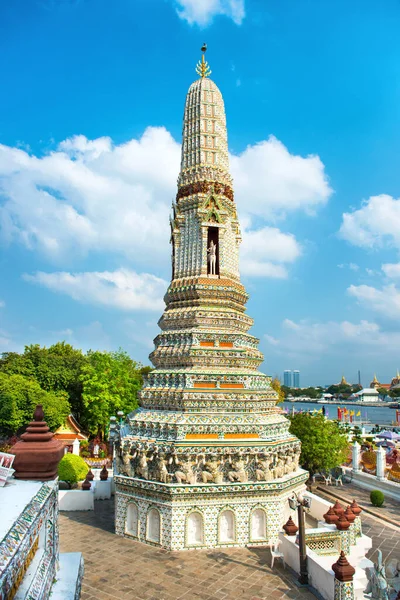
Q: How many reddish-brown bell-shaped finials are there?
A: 11